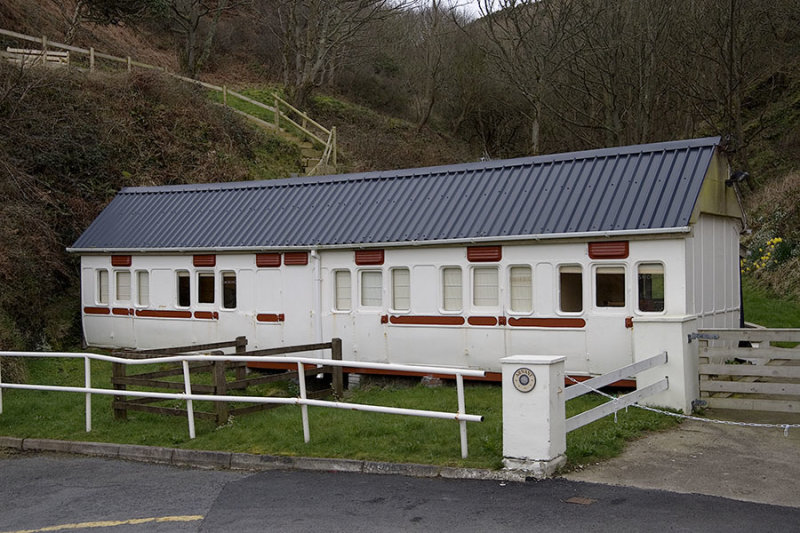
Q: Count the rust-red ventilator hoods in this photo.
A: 7